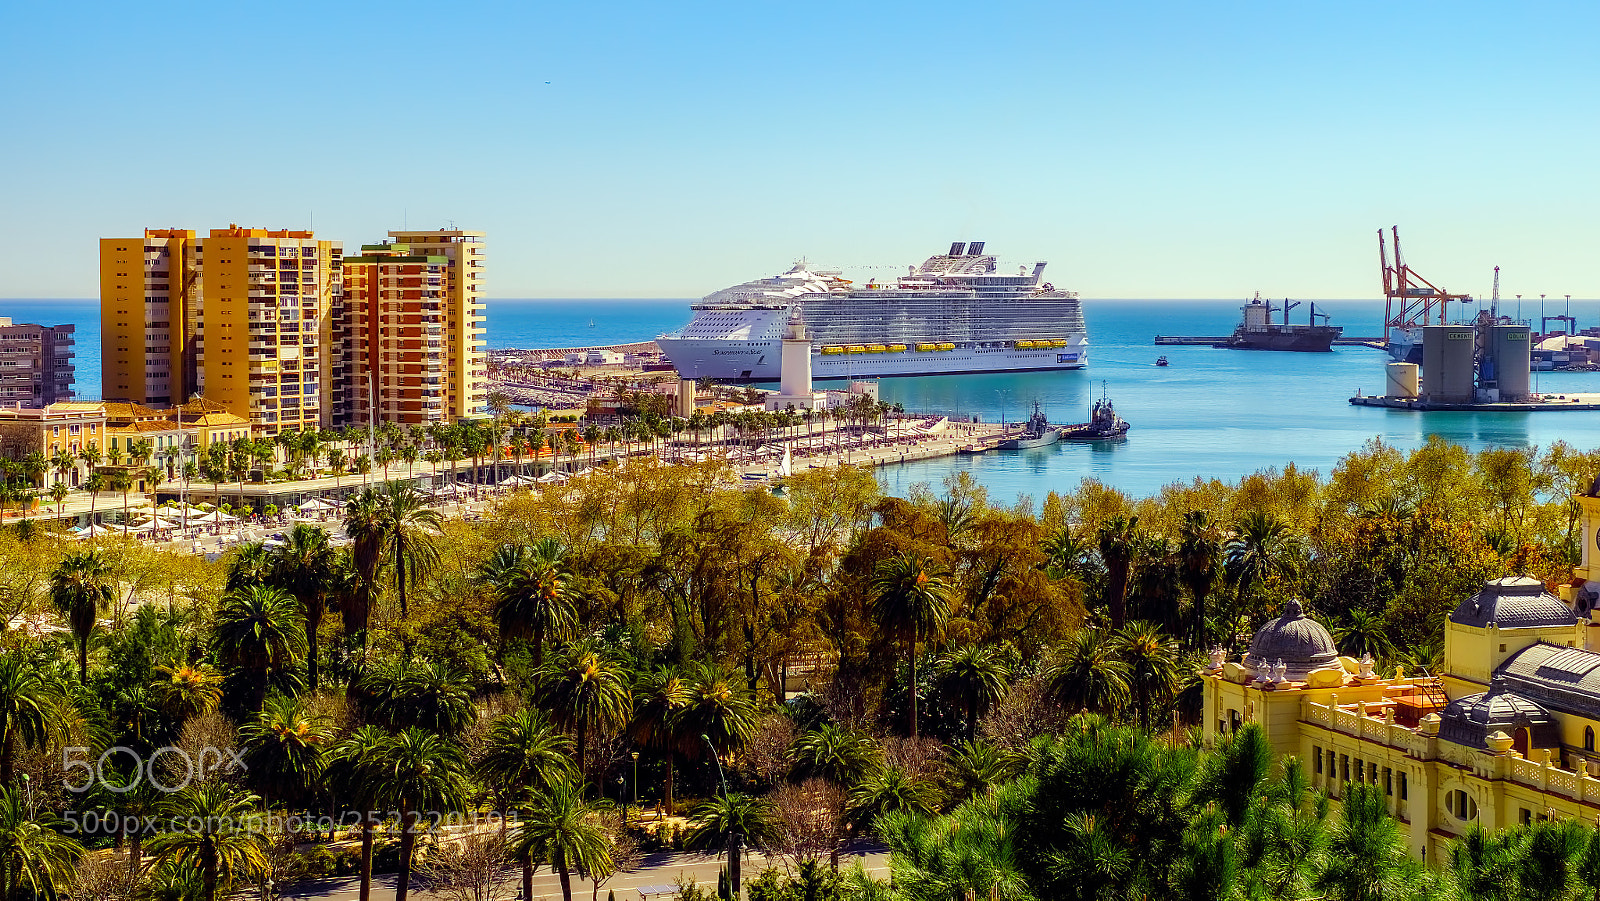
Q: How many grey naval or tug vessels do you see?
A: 2